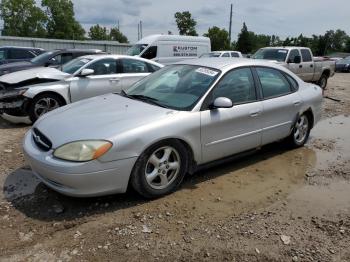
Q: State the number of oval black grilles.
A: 1